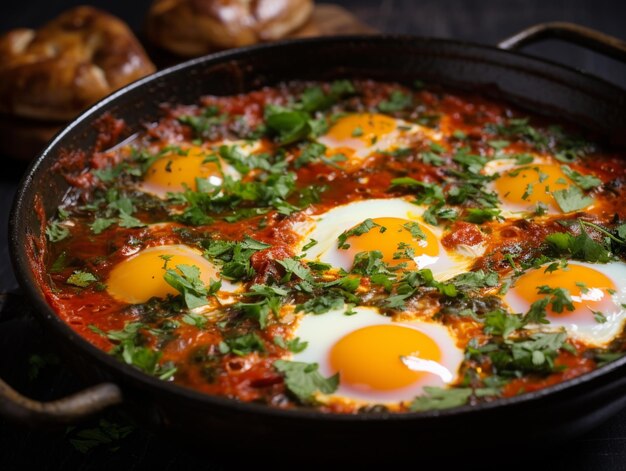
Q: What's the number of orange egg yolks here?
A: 7